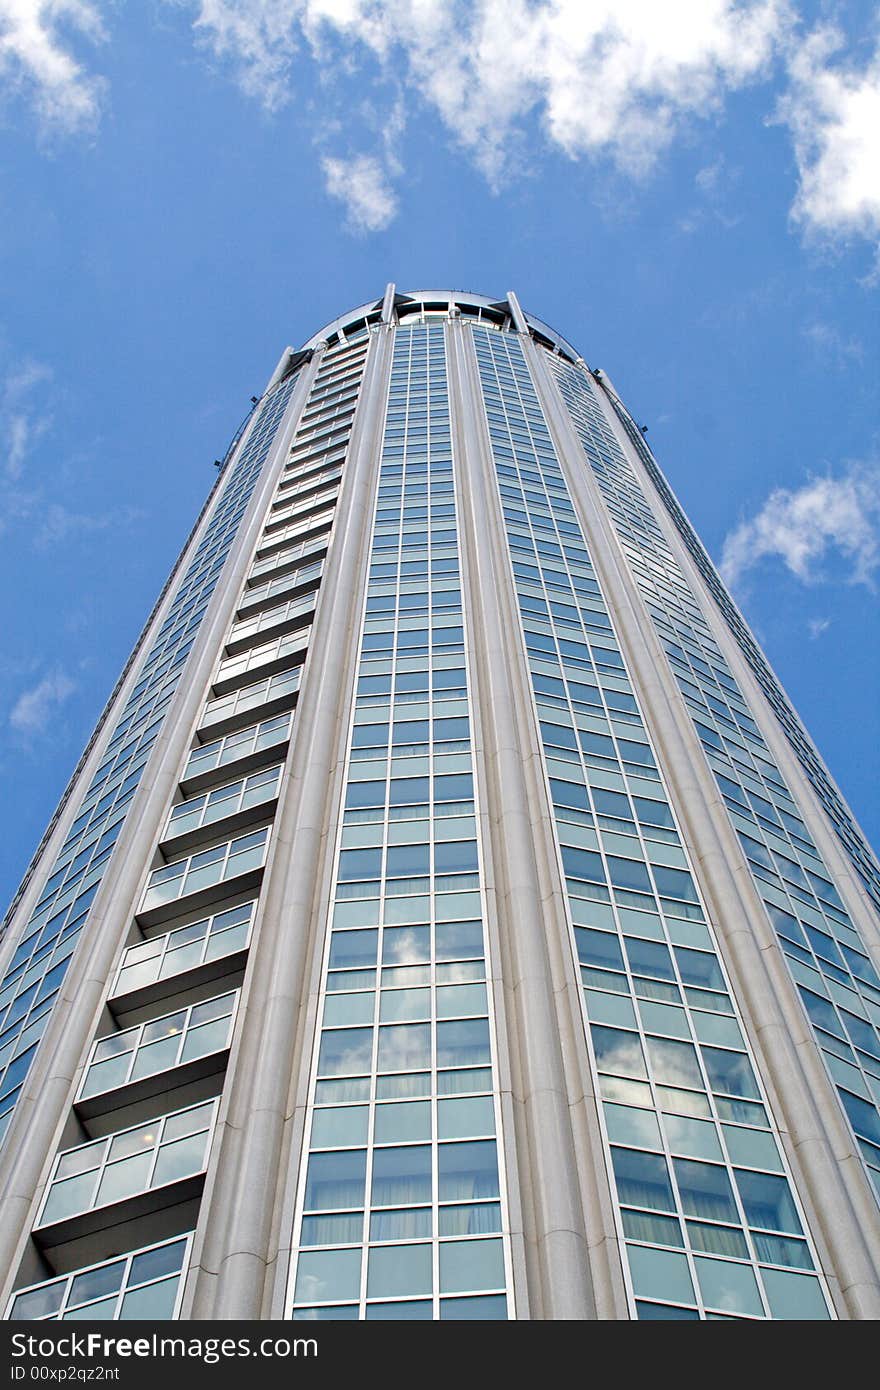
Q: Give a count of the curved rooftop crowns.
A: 1